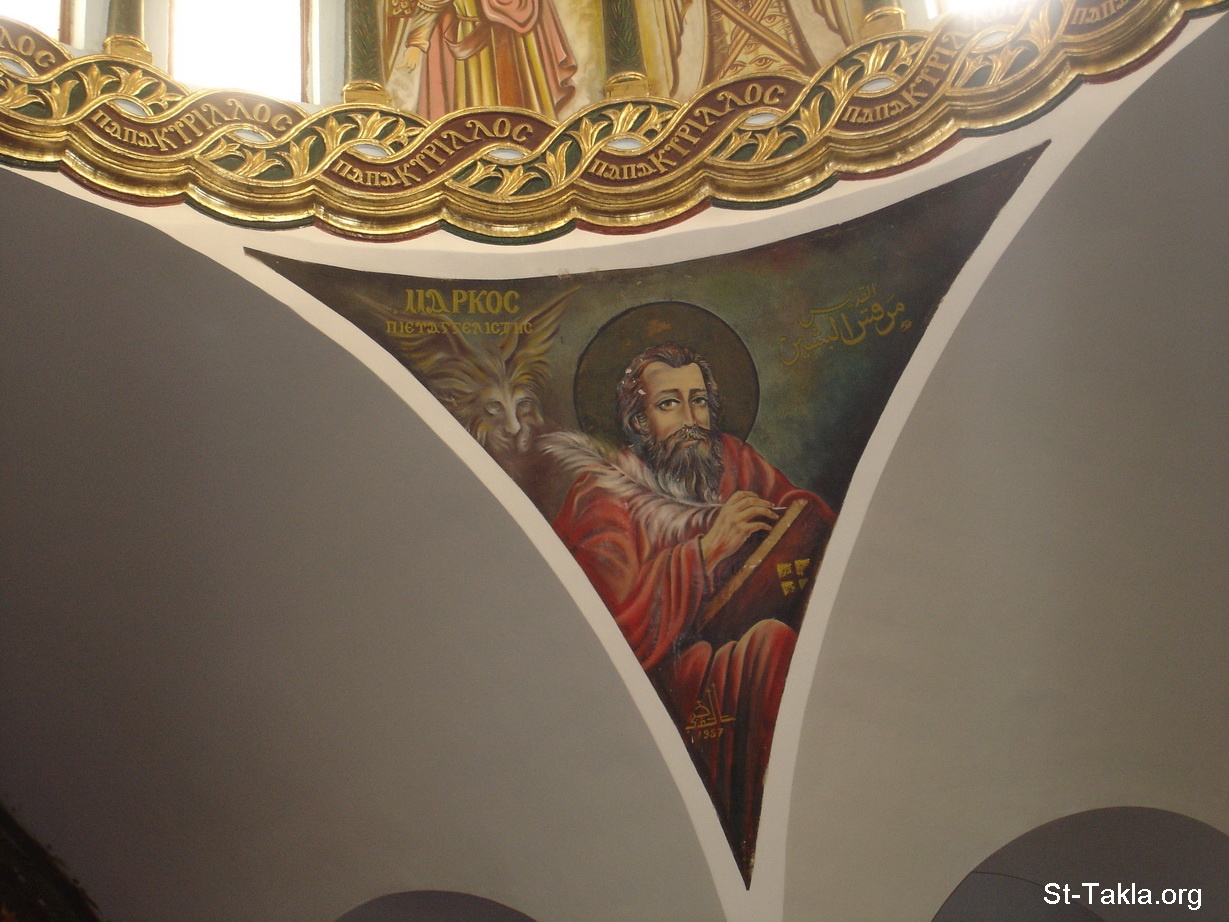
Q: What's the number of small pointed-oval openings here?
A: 9